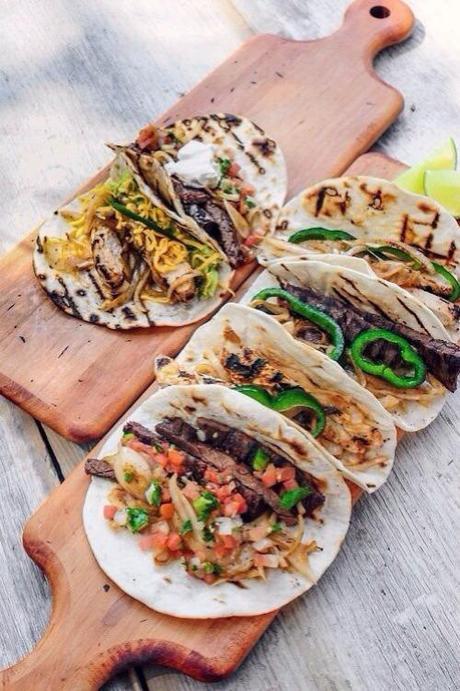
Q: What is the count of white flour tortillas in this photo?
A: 6